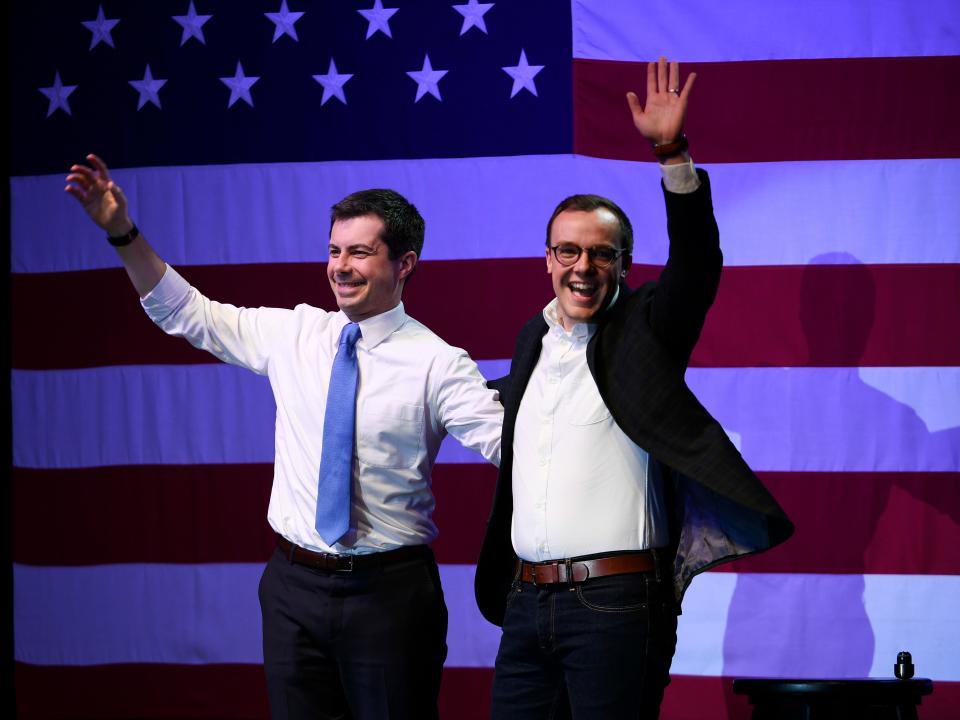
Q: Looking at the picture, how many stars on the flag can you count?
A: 11